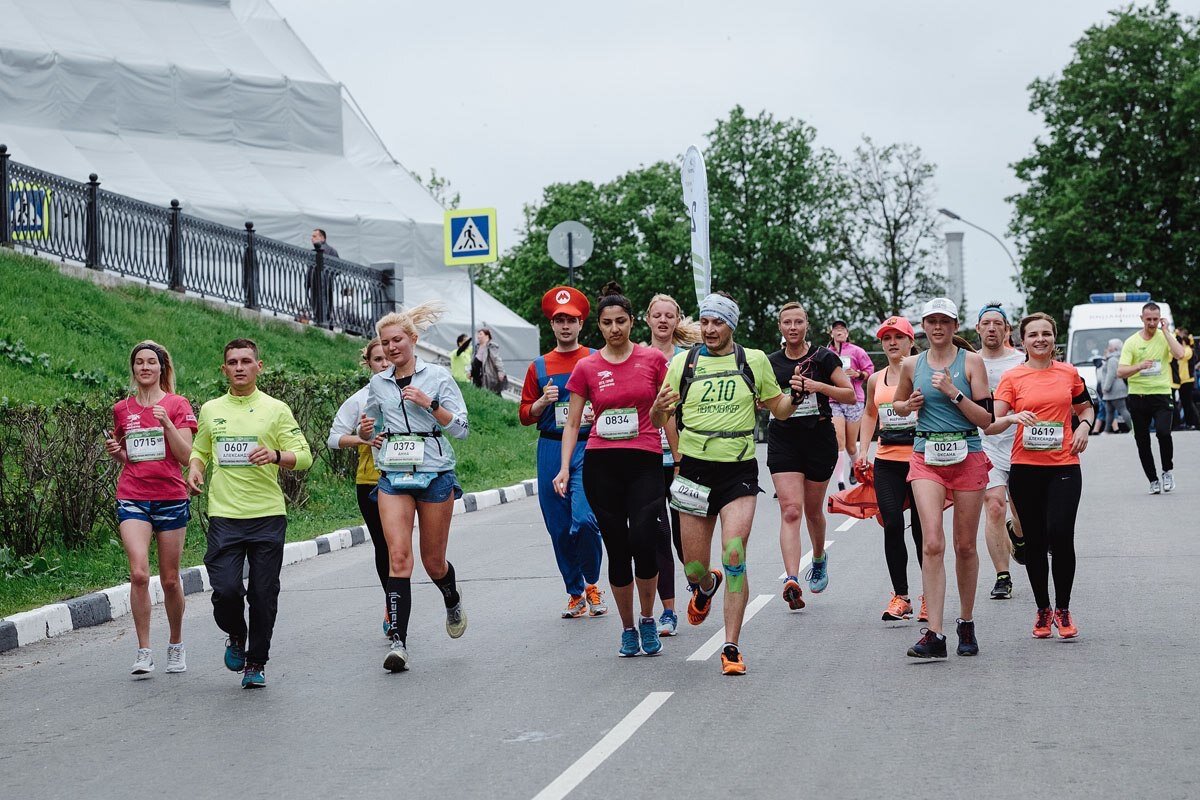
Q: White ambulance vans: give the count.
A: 1